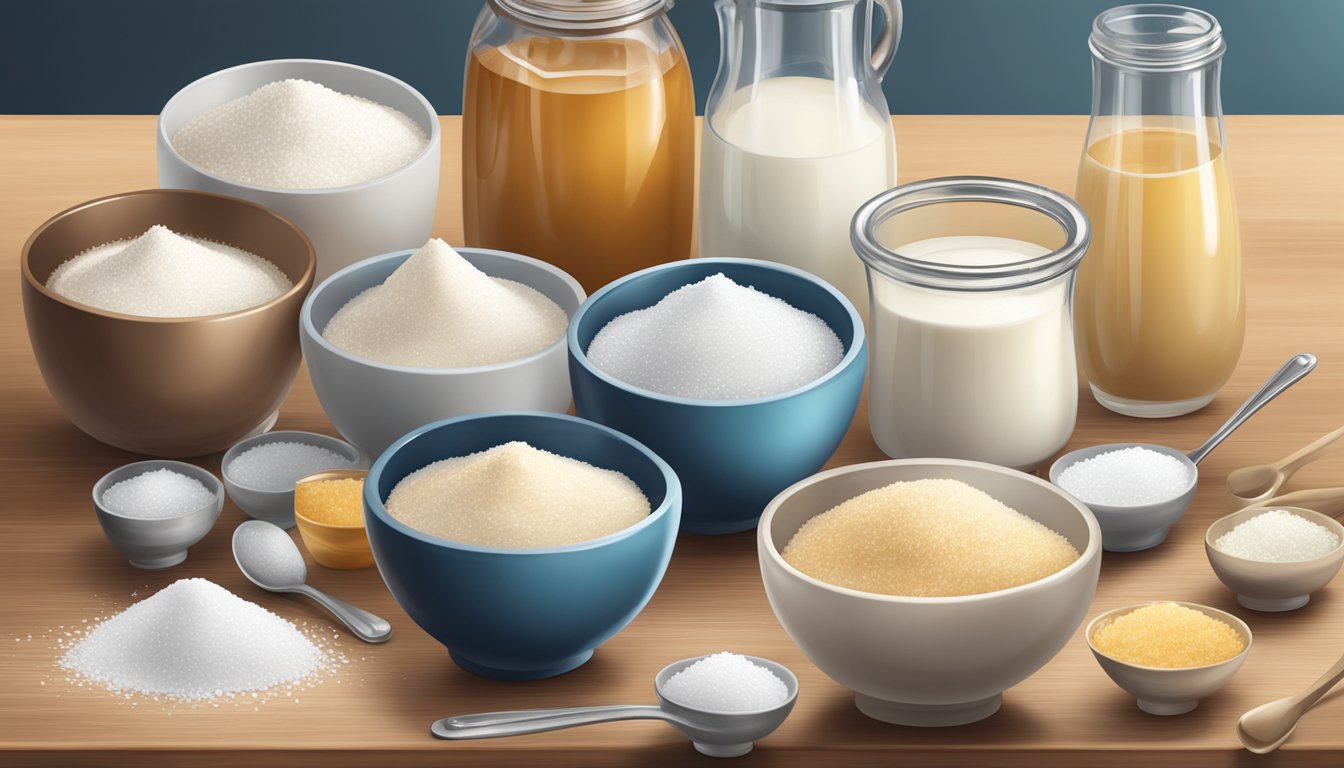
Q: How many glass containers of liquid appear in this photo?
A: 4